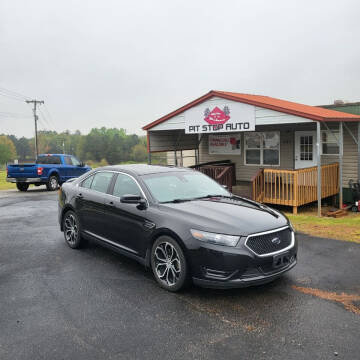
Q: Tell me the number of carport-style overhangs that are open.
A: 1